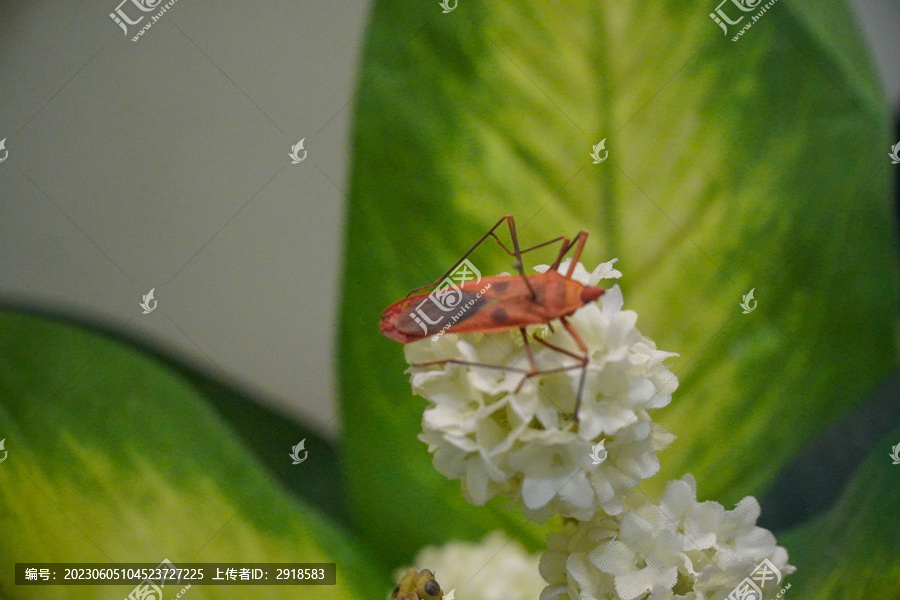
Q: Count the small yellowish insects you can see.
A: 1